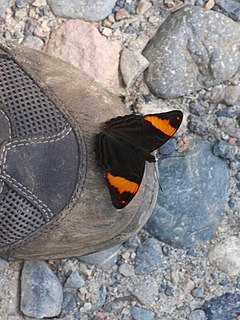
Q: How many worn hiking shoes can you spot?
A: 1